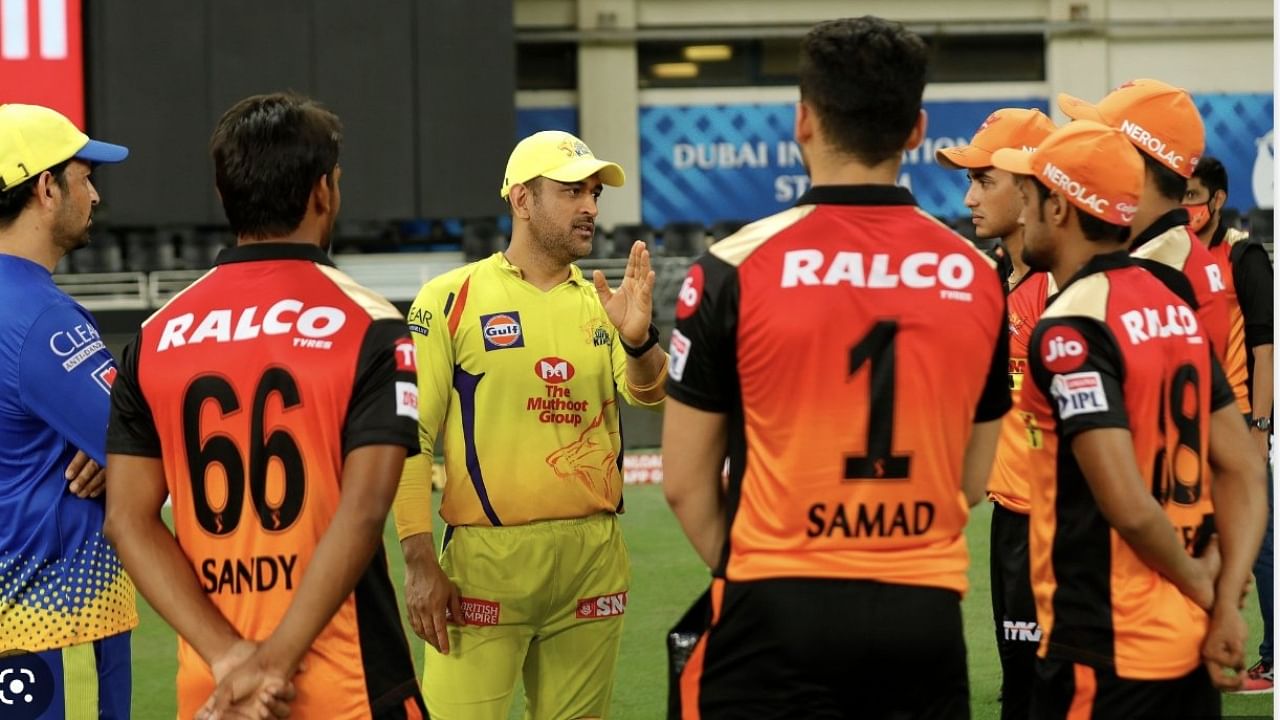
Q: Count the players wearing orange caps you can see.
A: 3